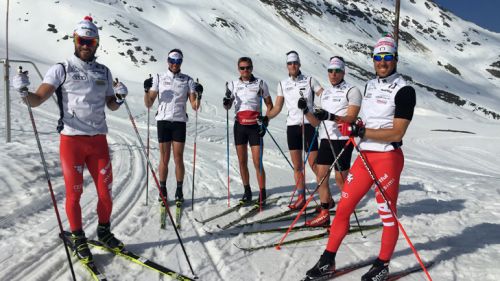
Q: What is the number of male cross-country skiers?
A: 6